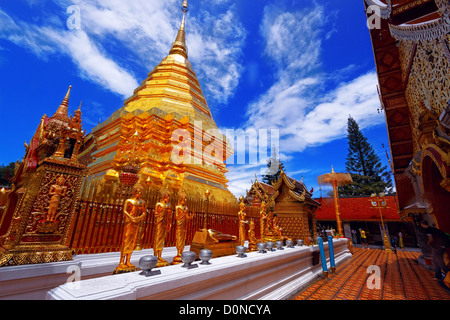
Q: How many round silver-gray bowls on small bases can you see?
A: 9